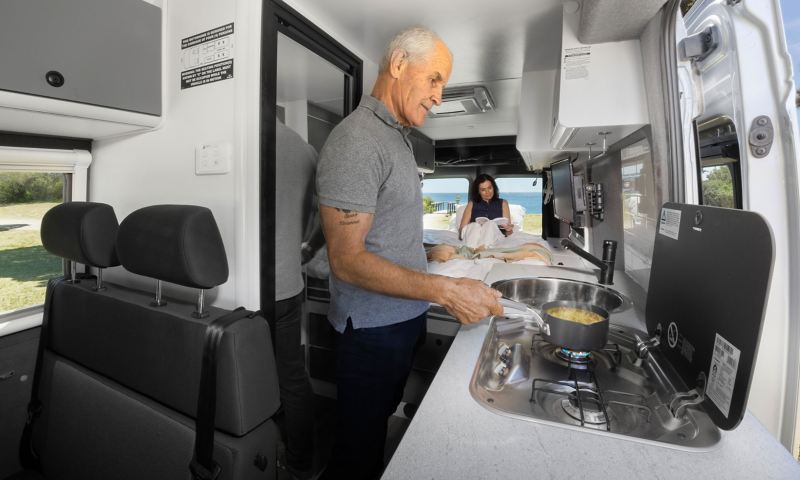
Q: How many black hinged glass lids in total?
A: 1